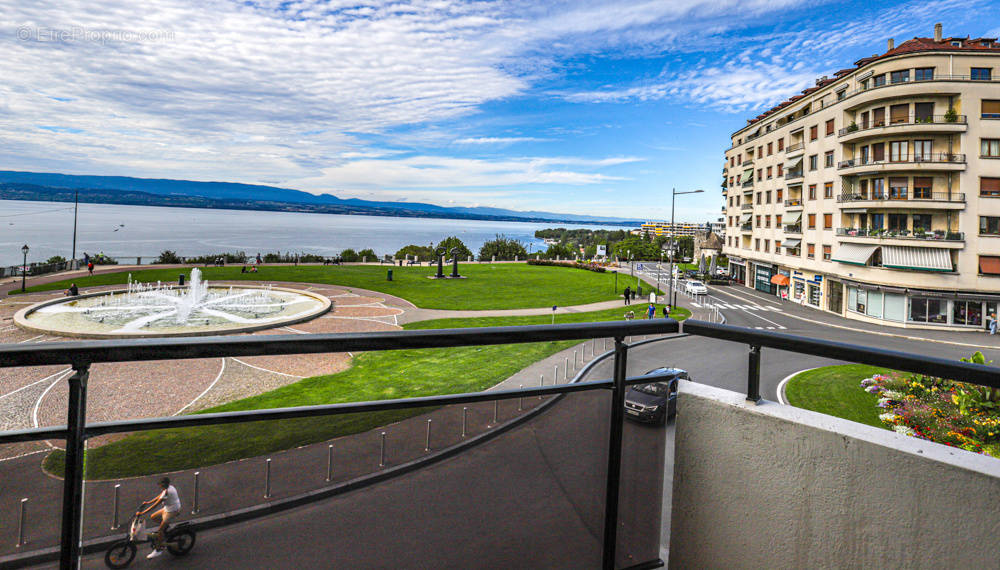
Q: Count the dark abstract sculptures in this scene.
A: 2